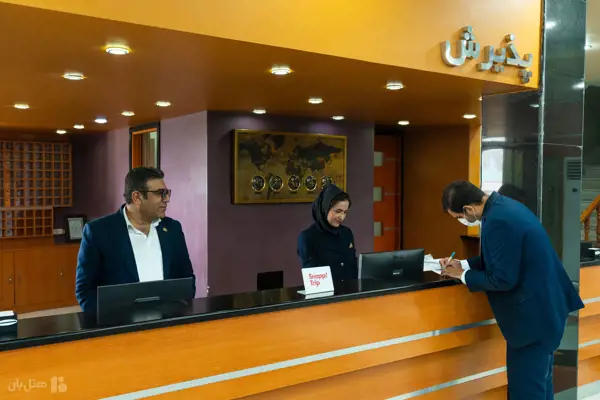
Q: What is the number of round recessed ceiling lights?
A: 15